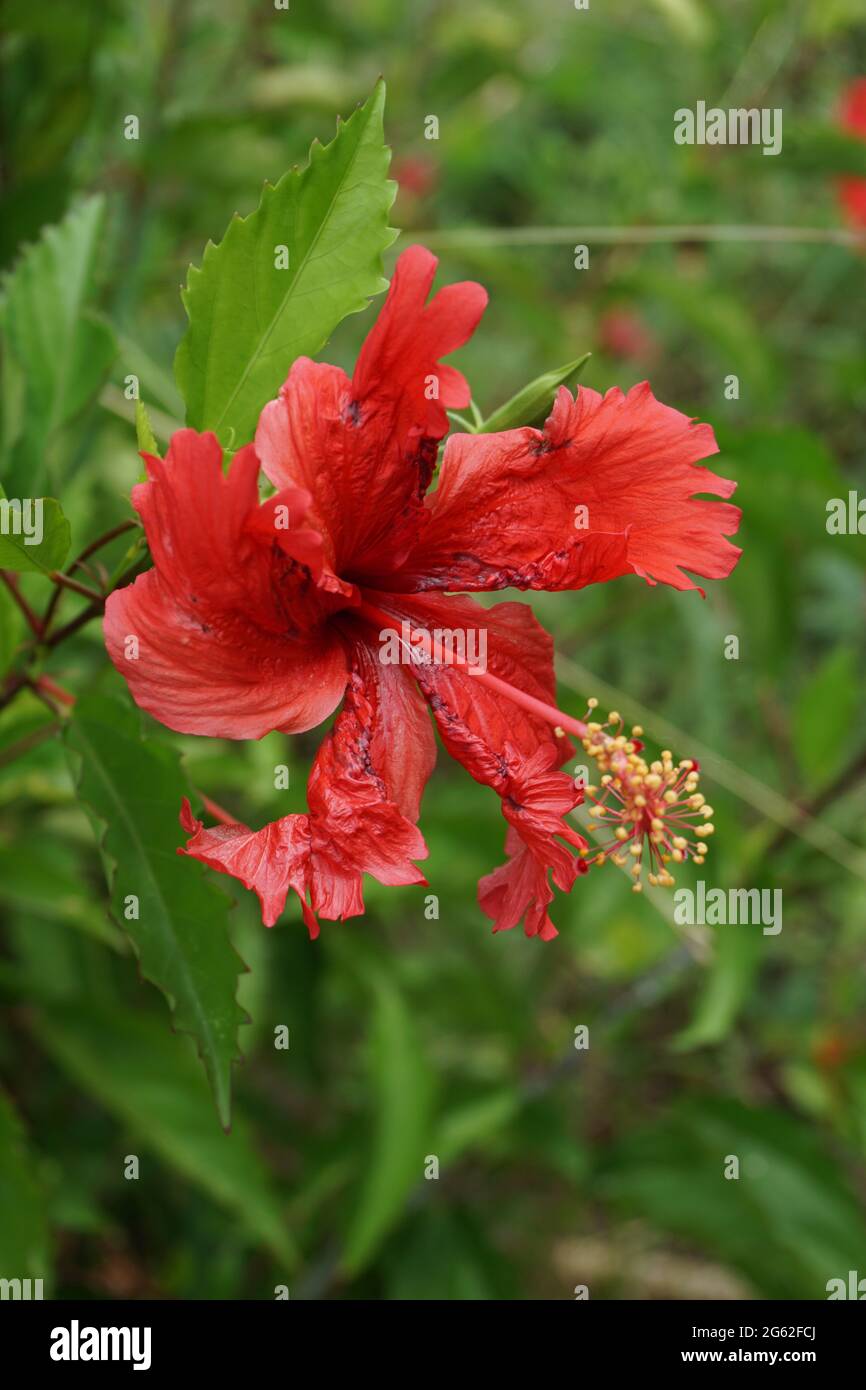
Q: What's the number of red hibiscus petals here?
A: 5